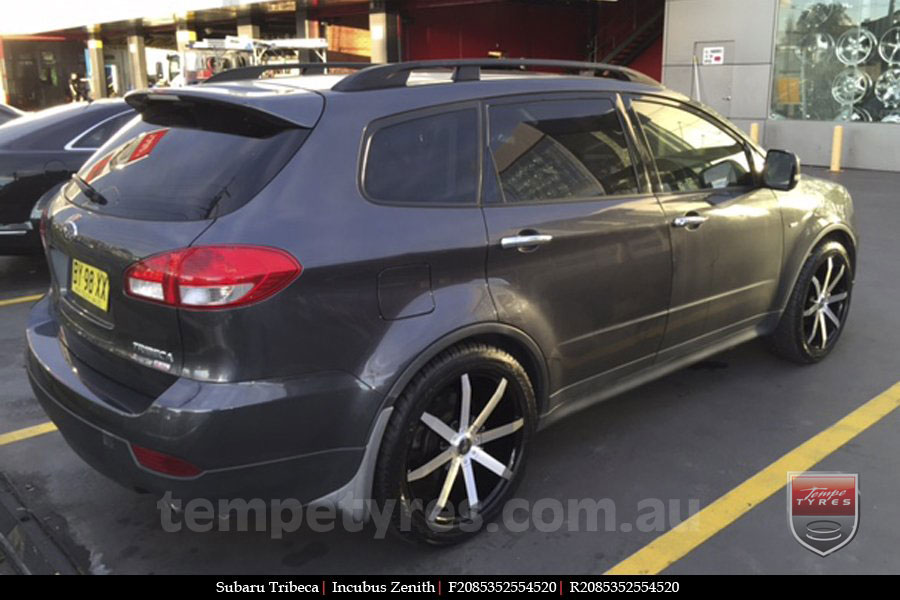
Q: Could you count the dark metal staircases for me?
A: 1